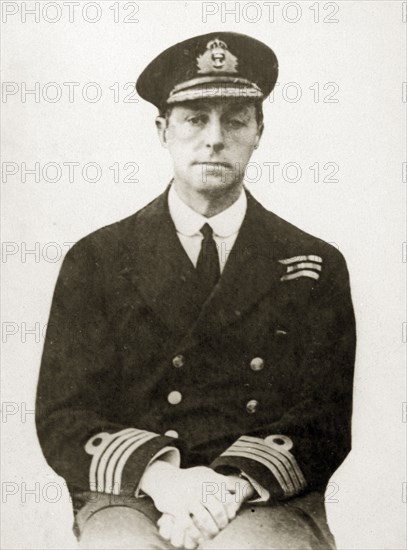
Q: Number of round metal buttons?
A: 5